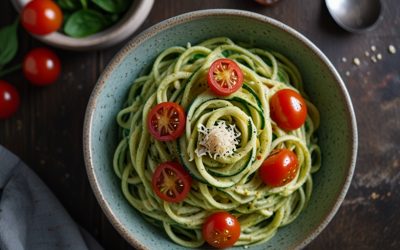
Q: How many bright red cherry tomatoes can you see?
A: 9